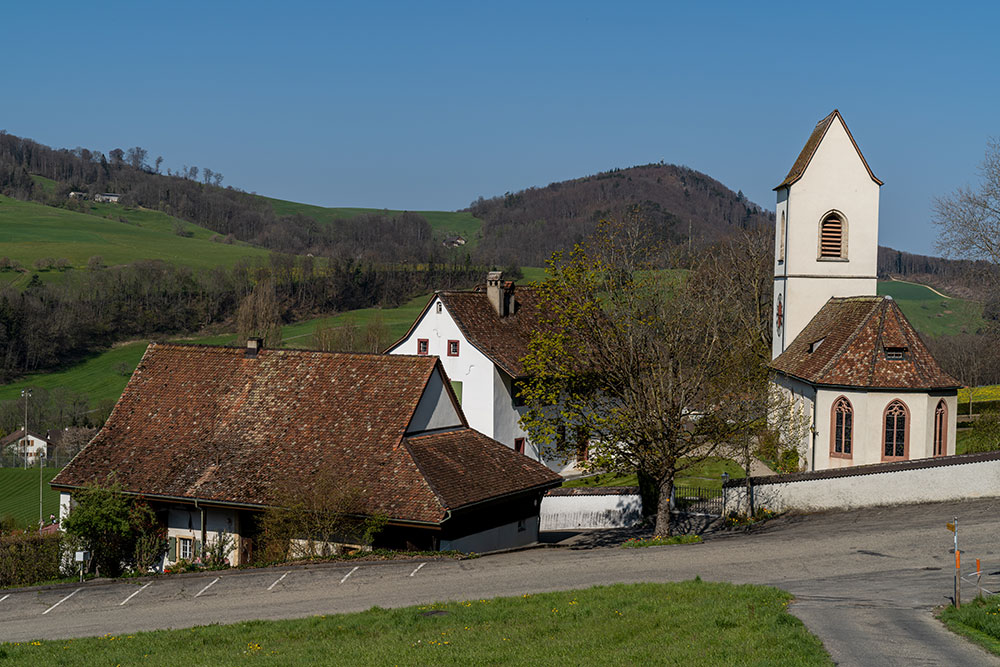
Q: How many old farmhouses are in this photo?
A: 2